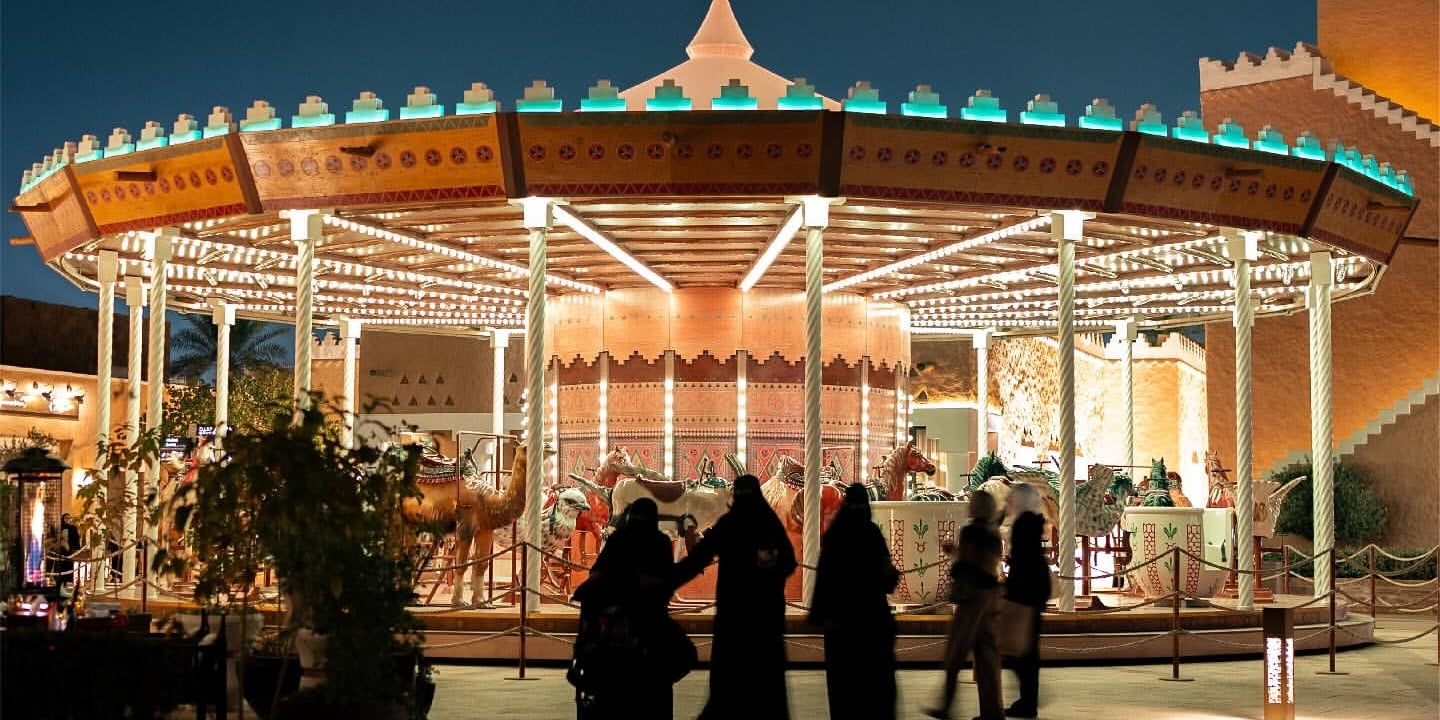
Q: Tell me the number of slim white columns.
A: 14